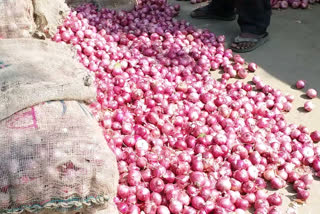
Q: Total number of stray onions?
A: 3